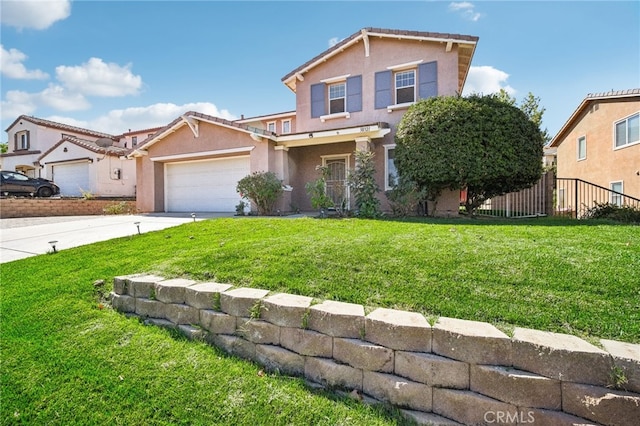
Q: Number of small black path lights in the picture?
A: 3